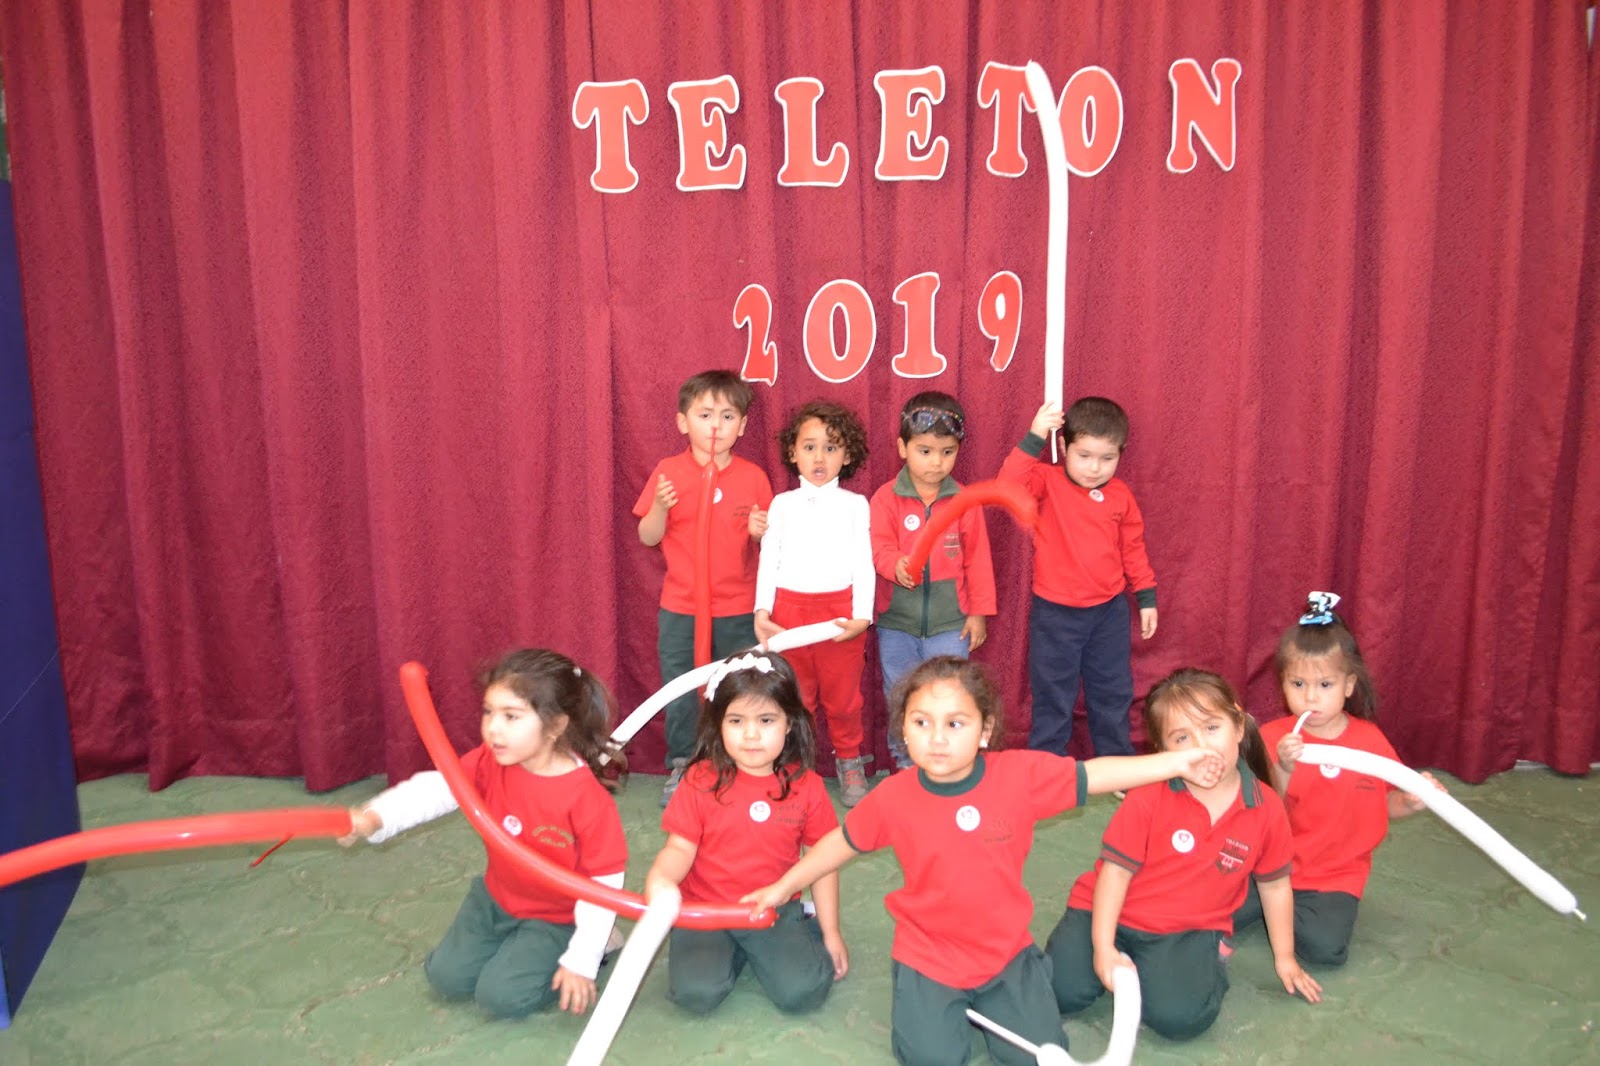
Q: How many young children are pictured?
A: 9